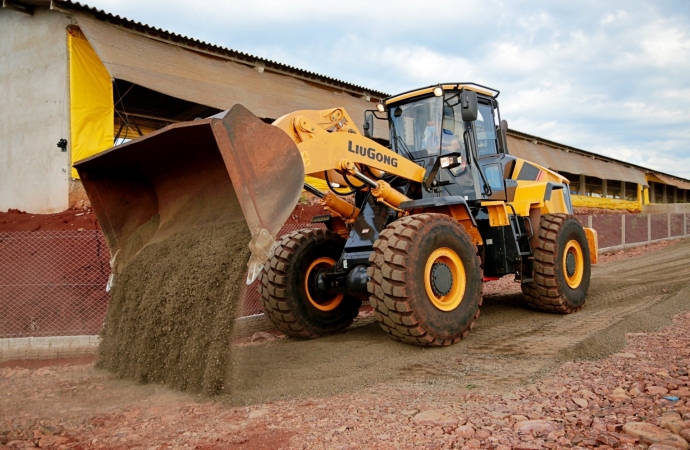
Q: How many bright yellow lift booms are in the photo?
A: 1